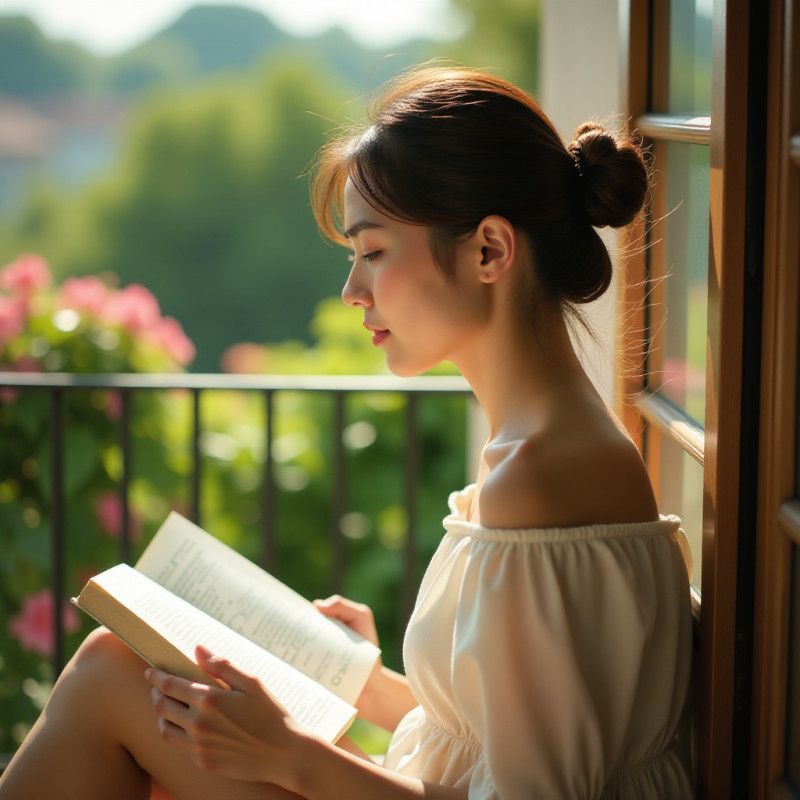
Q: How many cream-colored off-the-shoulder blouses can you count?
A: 1